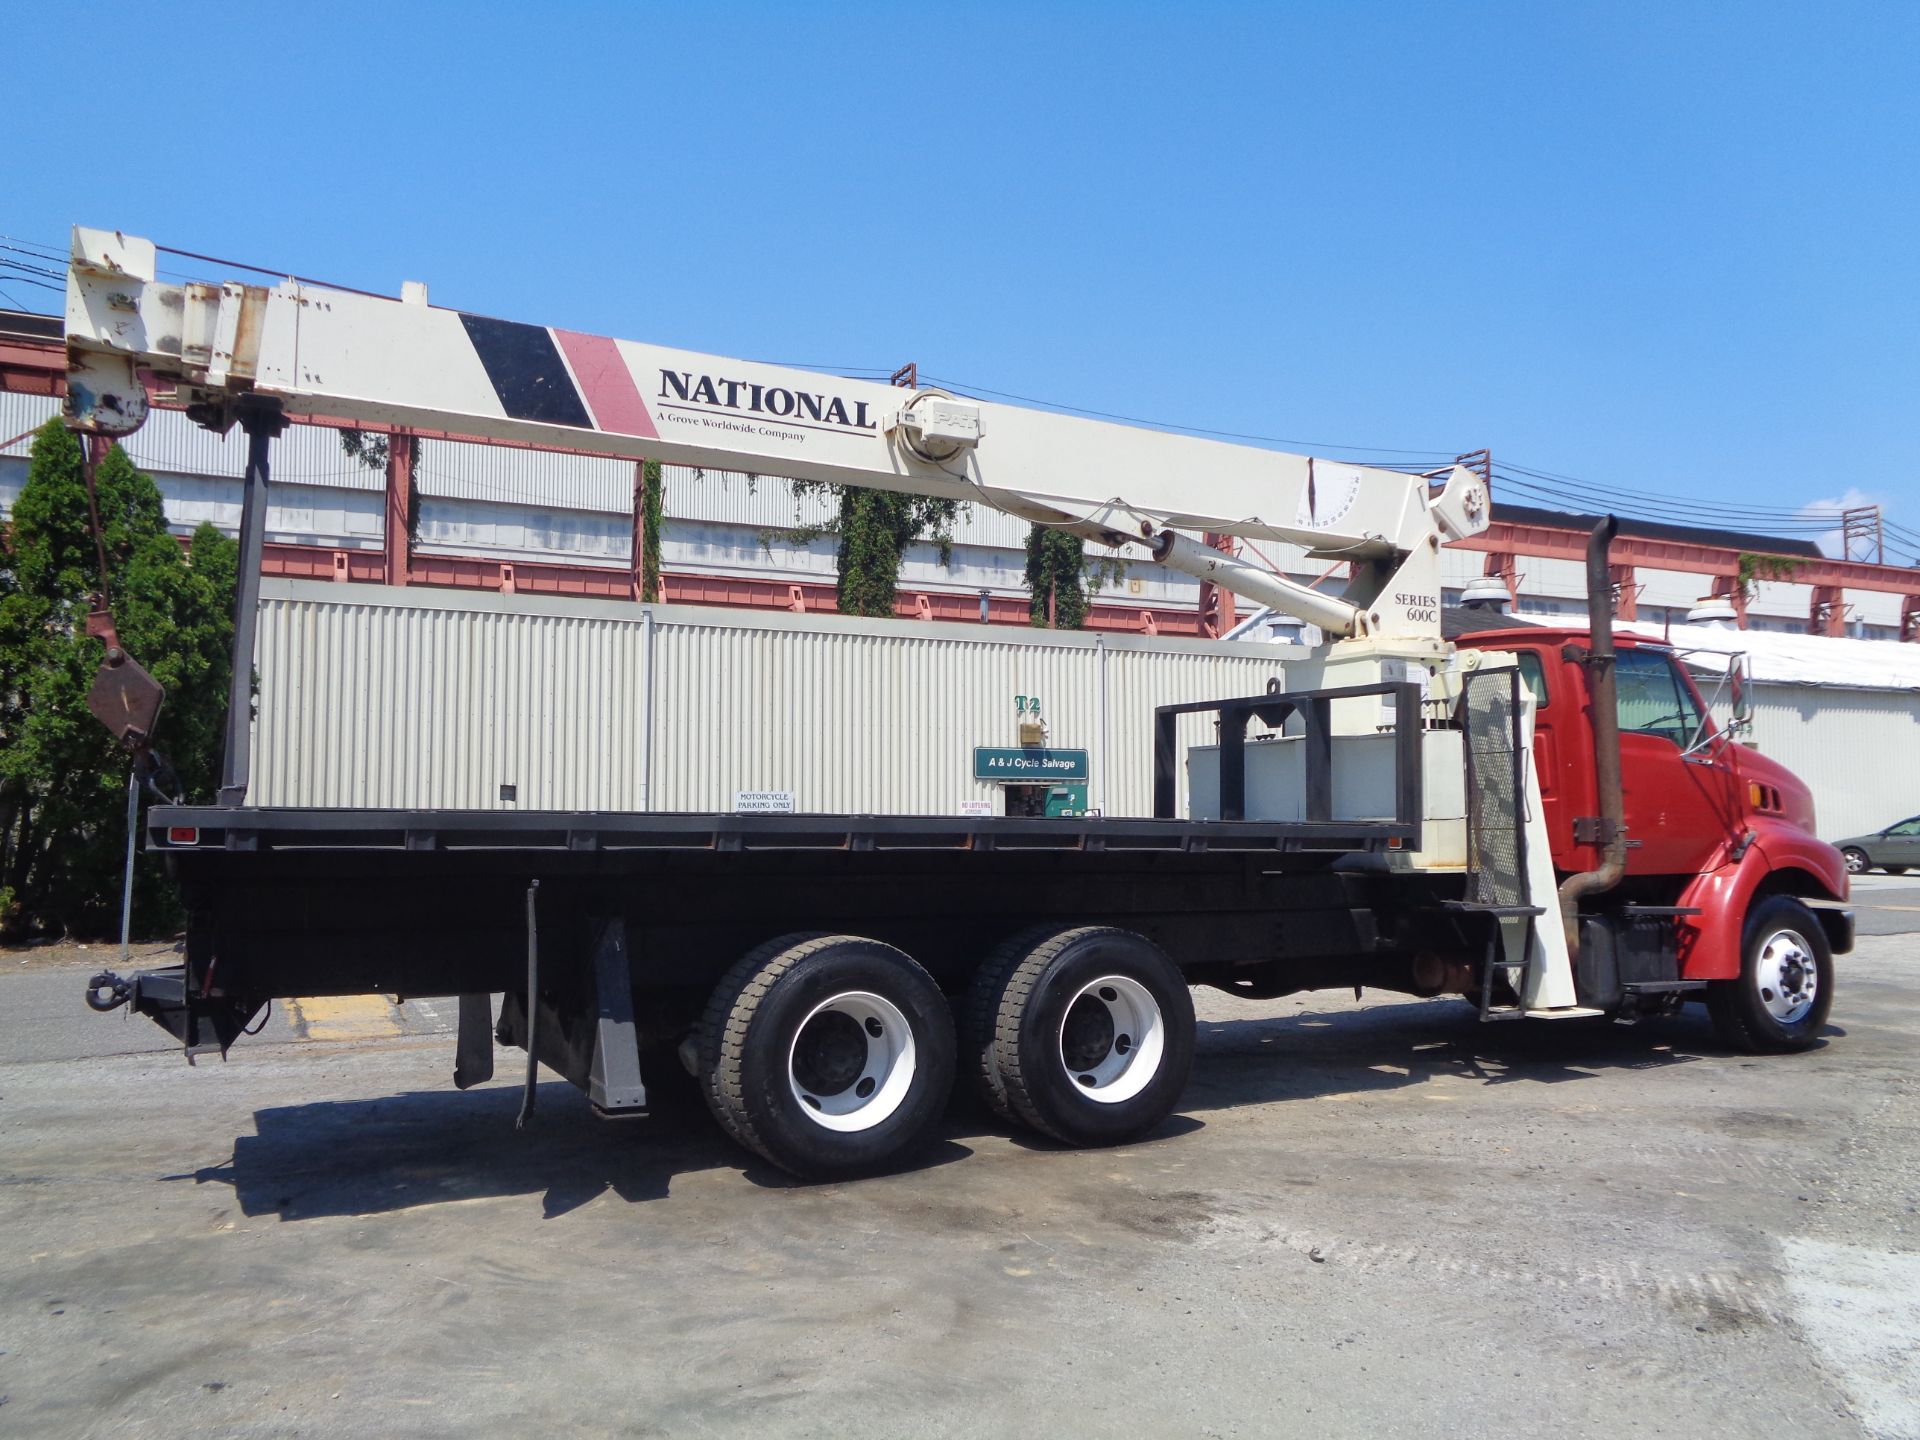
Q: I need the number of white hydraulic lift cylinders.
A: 1